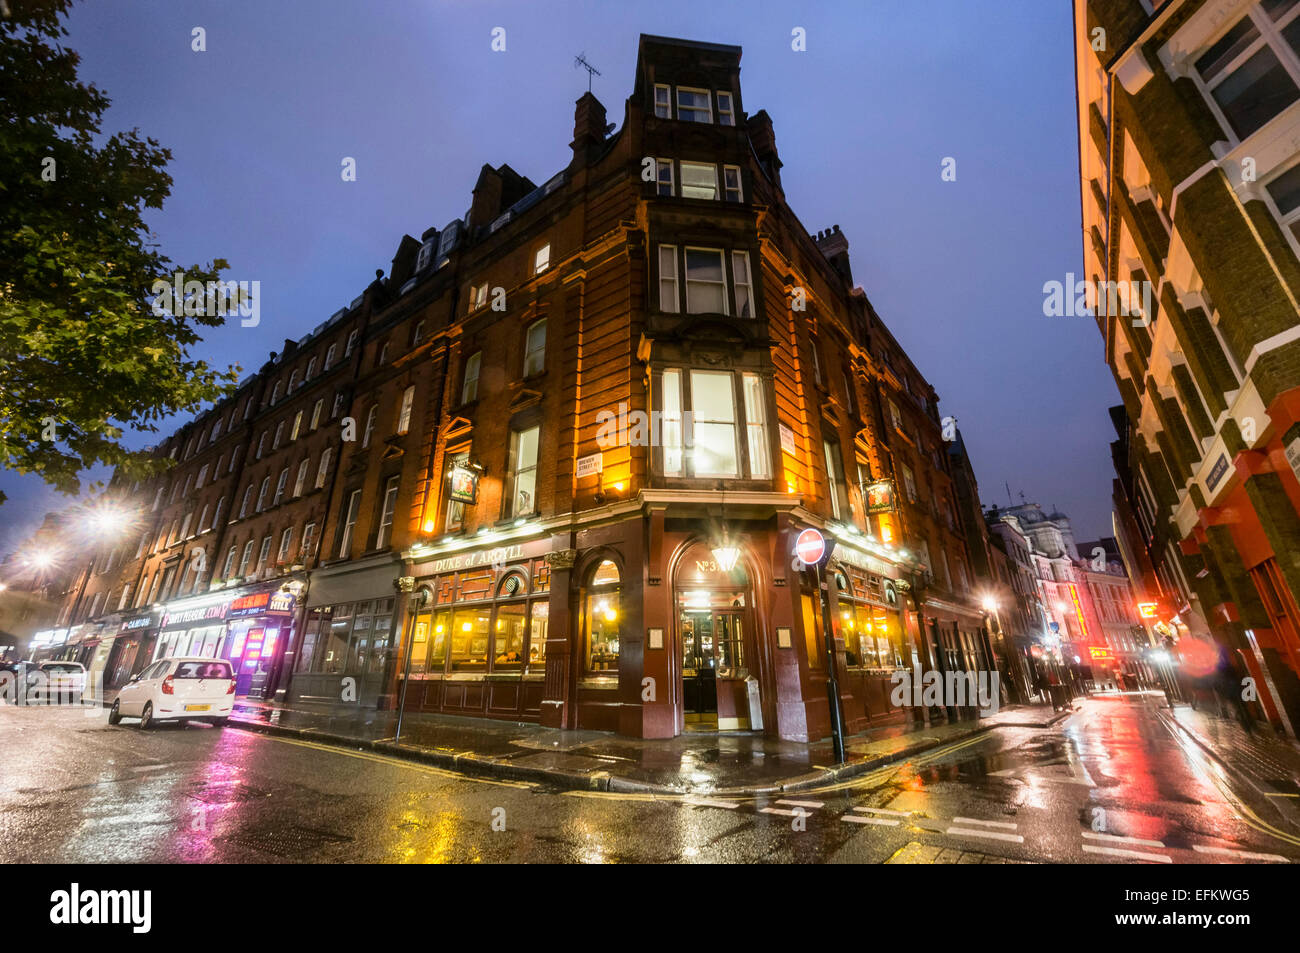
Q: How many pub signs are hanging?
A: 2